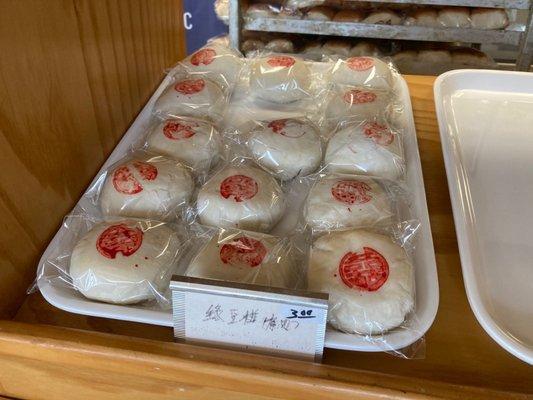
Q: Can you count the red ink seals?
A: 14